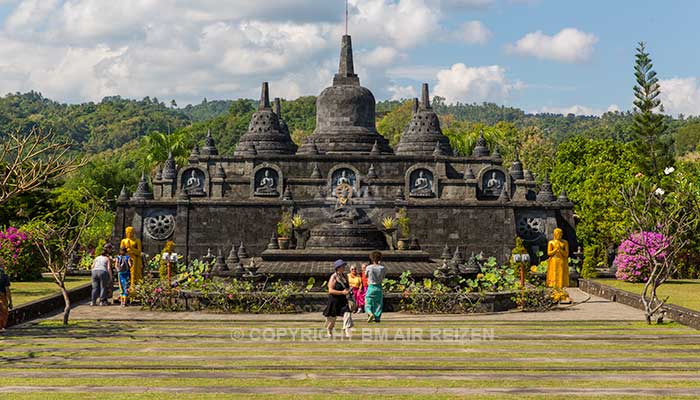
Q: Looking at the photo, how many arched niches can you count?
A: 5